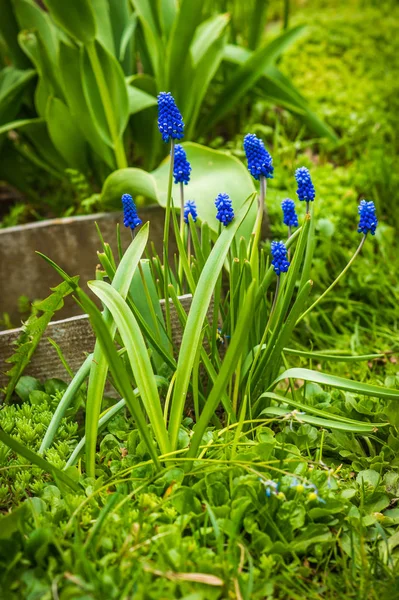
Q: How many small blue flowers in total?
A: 10